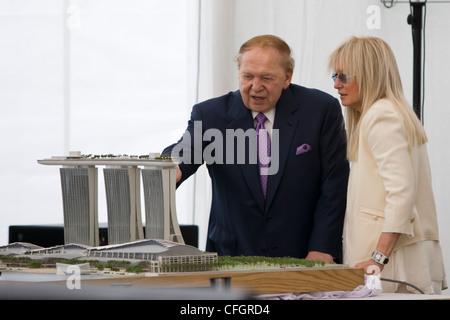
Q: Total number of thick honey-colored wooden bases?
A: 1